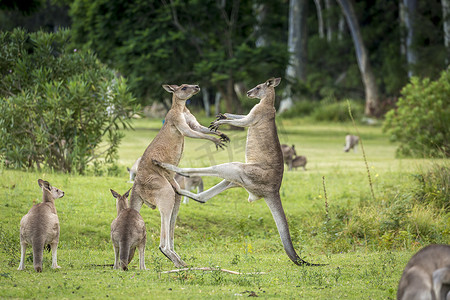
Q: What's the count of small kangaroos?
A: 2